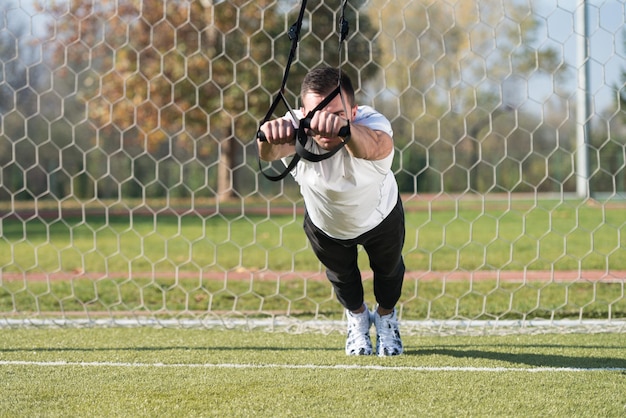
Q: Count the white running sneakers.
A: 2